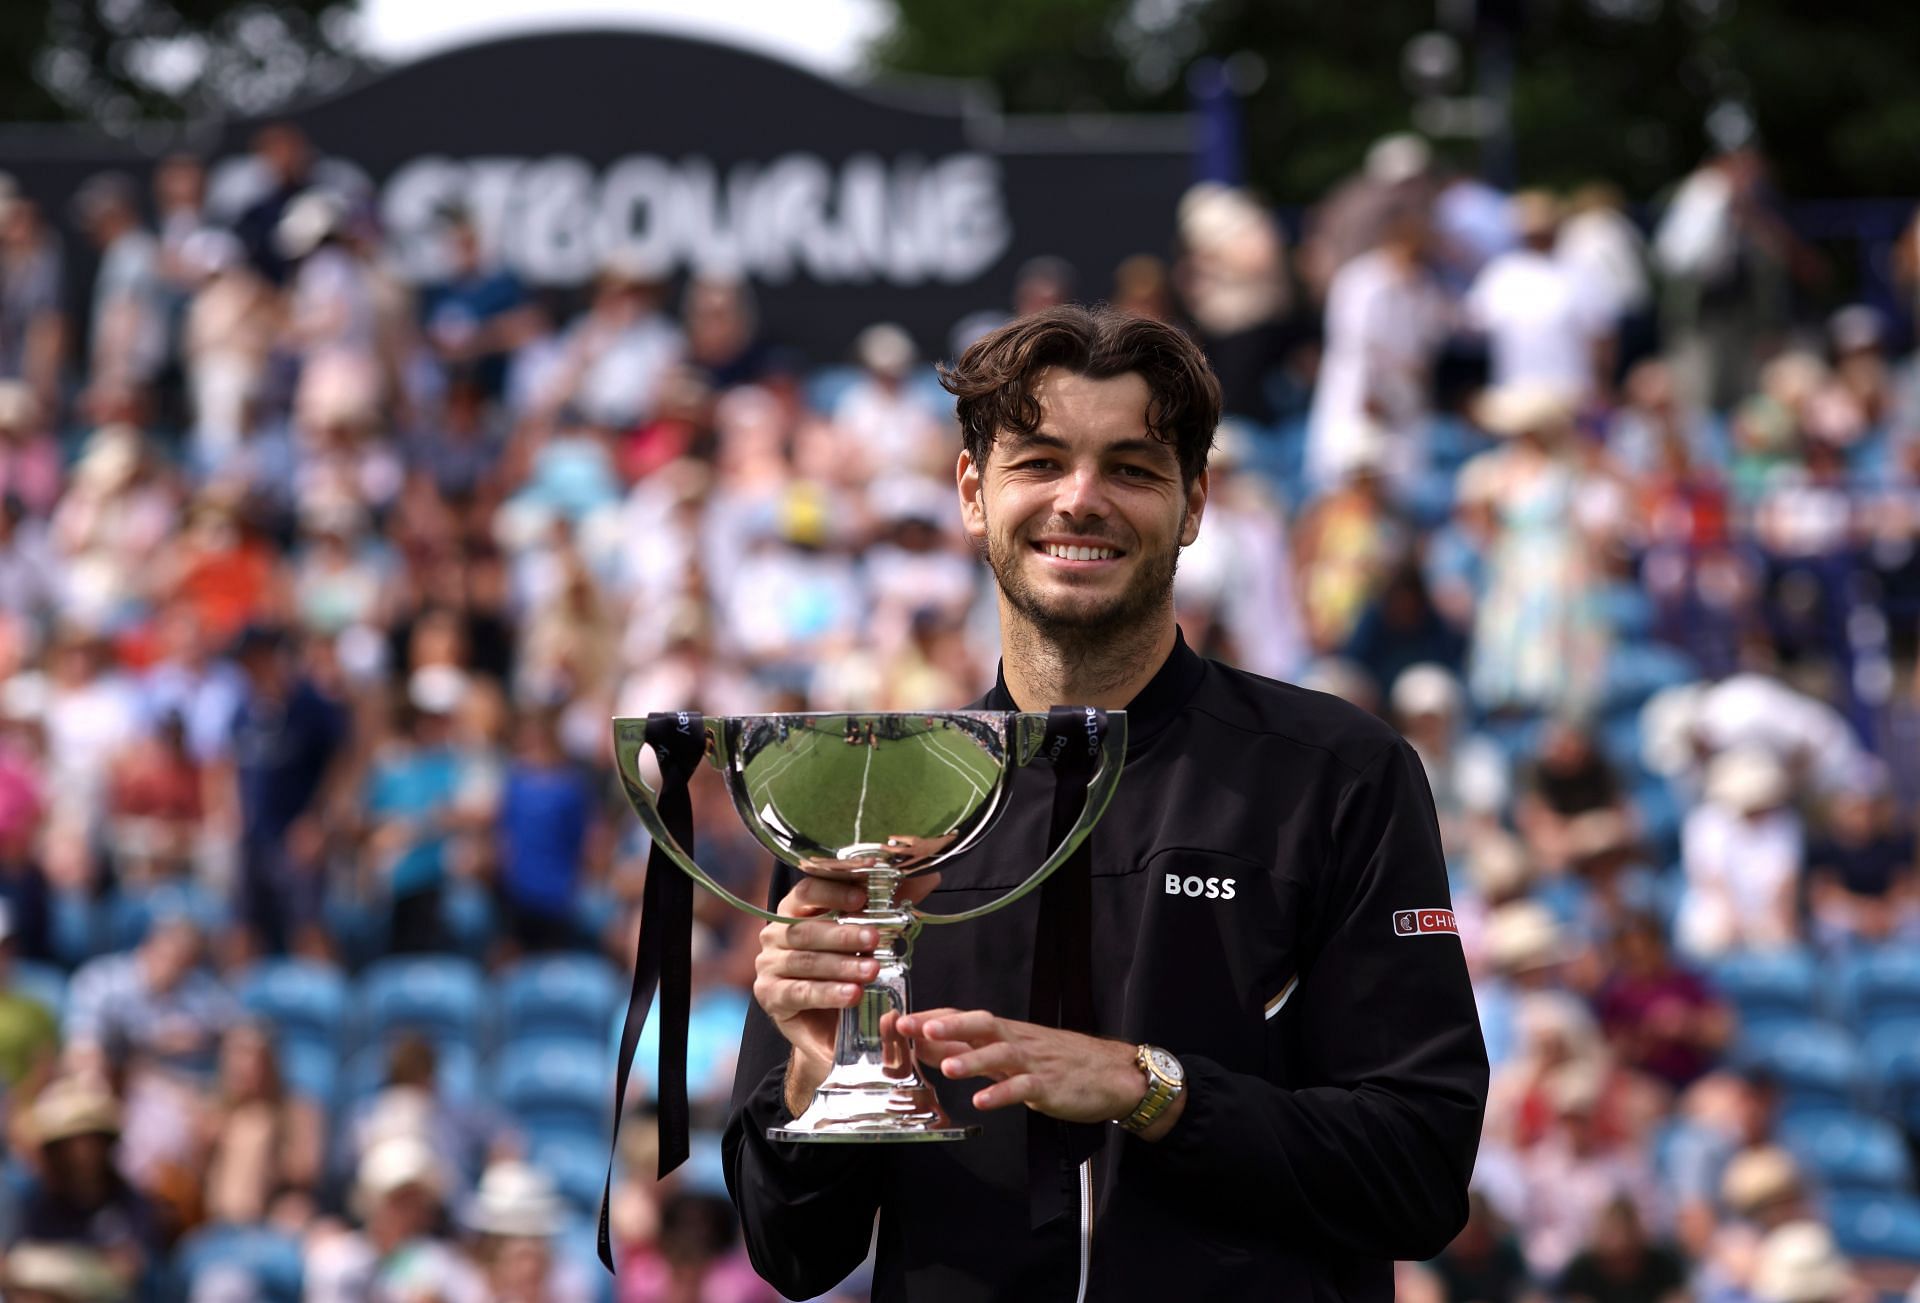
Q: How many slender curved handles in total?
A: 2